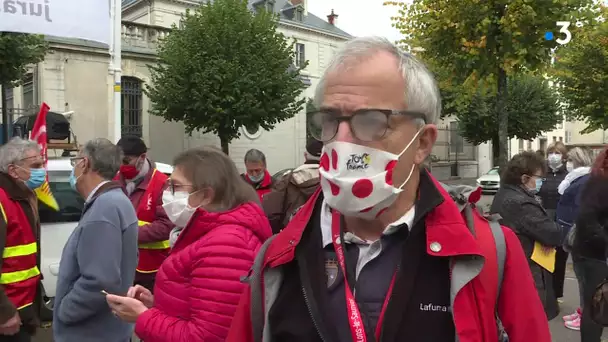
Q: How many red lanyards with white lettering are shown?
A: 1